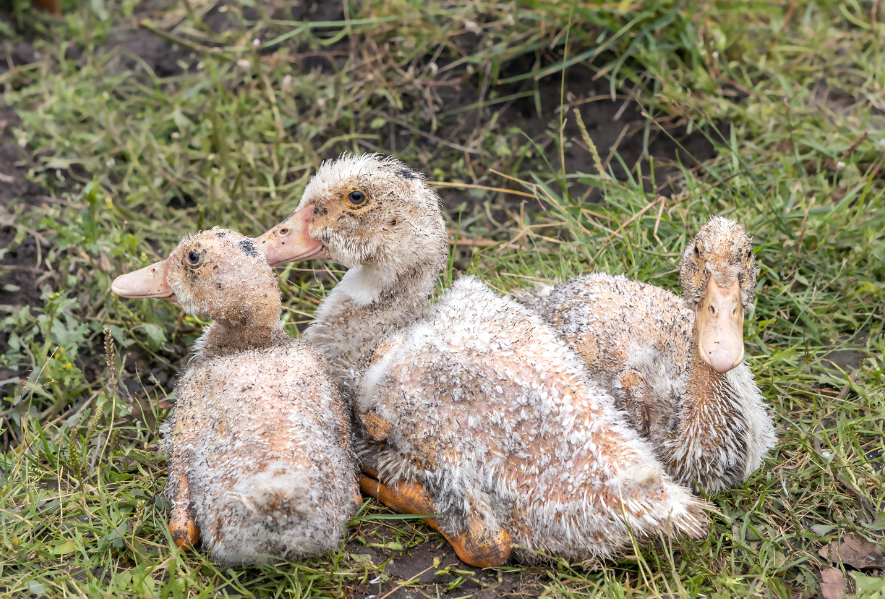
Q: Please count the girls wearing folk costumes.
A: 0